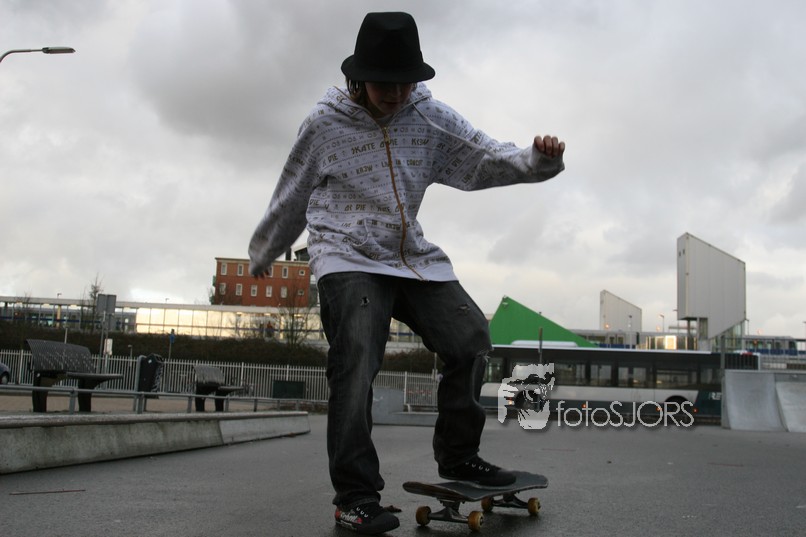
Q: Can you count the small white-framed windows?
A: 11